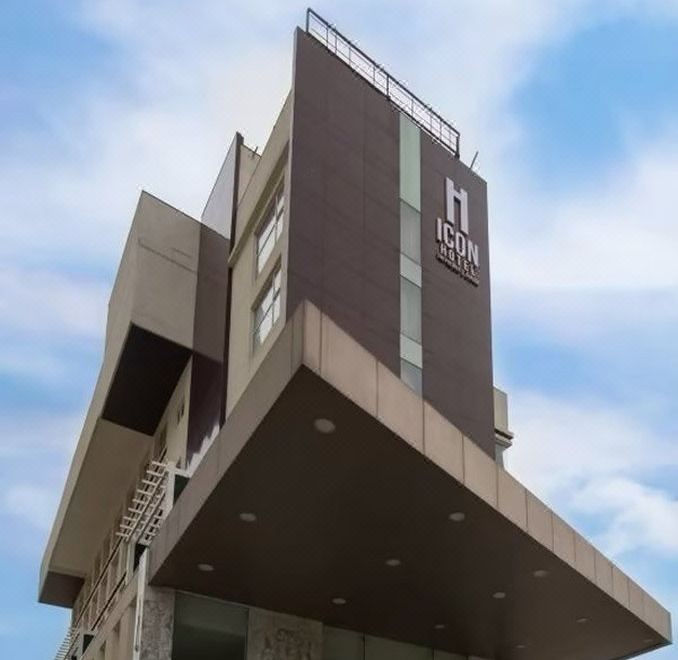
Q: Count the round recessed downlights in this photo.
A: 12